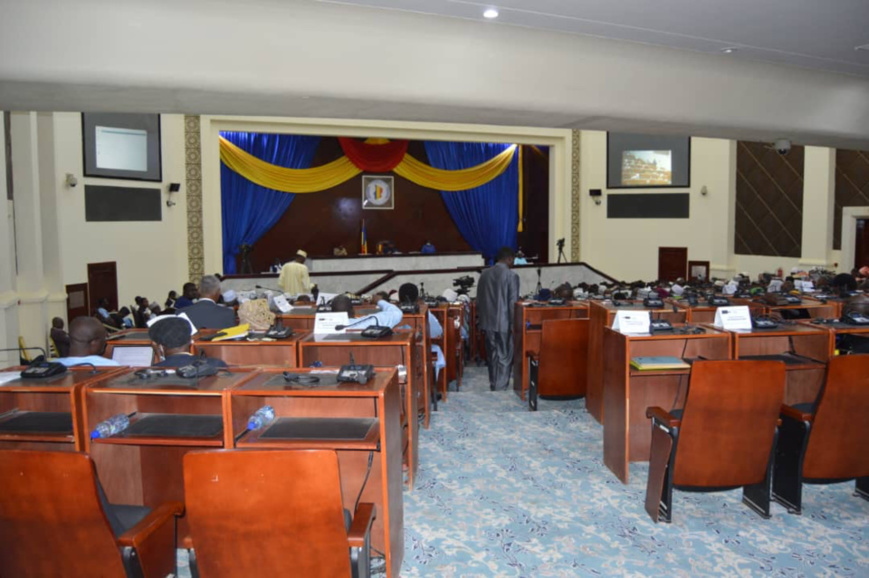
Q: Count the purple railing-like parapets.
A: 0